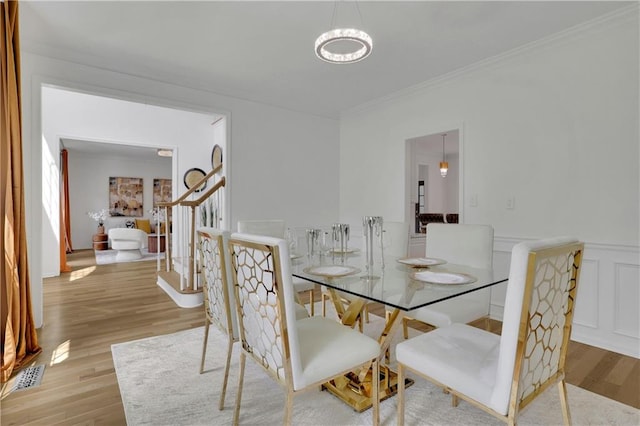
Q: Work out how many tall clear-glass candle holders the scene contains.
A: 3